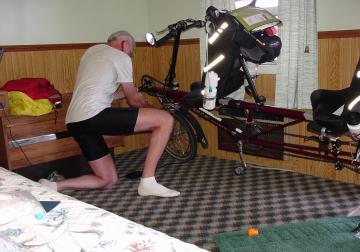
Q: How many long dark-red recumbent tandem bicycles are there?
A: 1